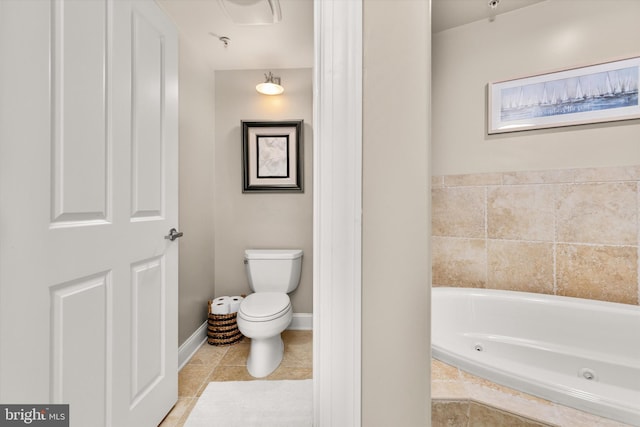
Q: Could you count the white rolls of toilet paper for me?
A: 3